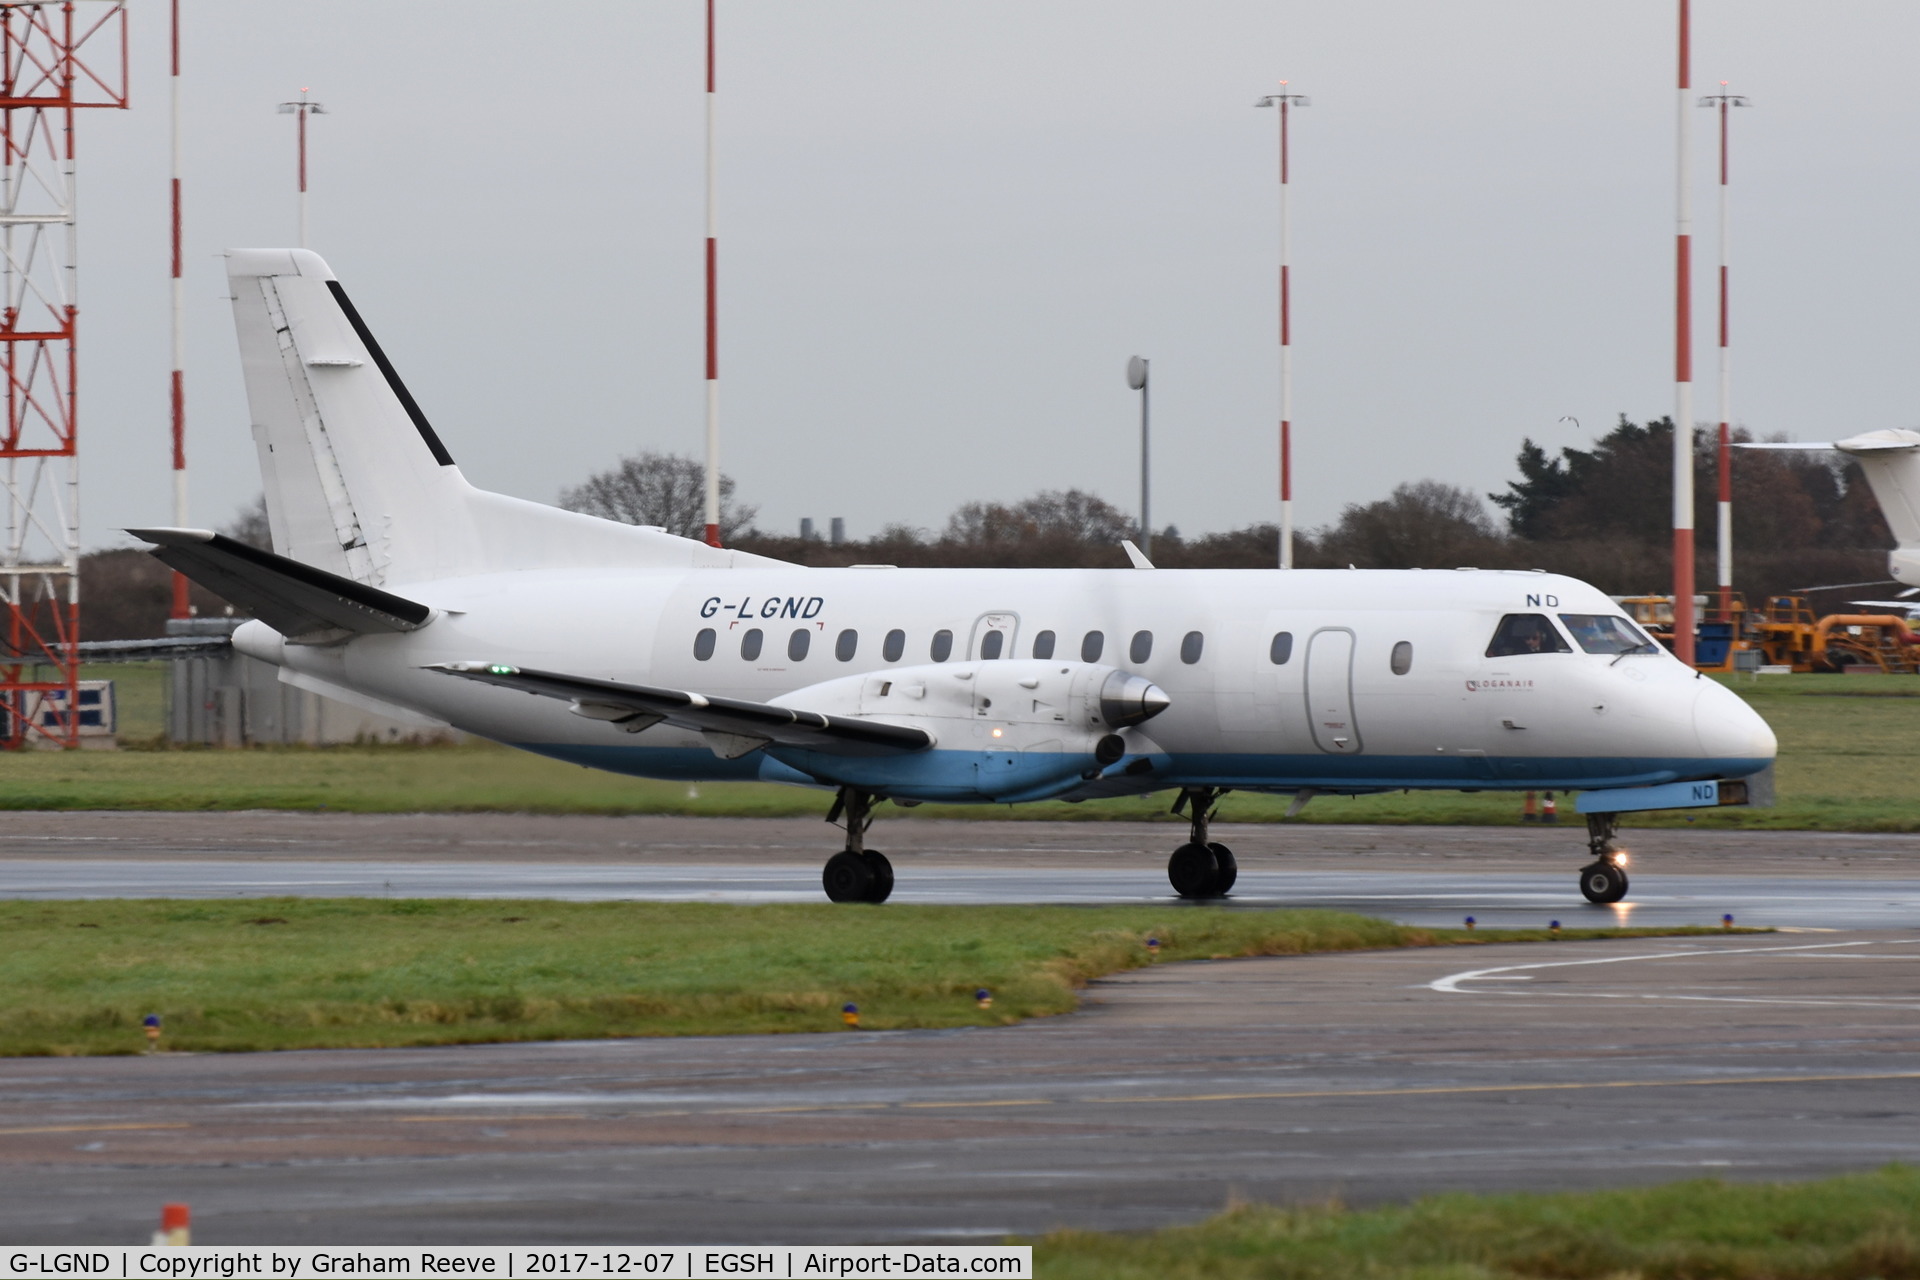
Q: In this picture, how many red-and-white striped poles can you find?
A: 6